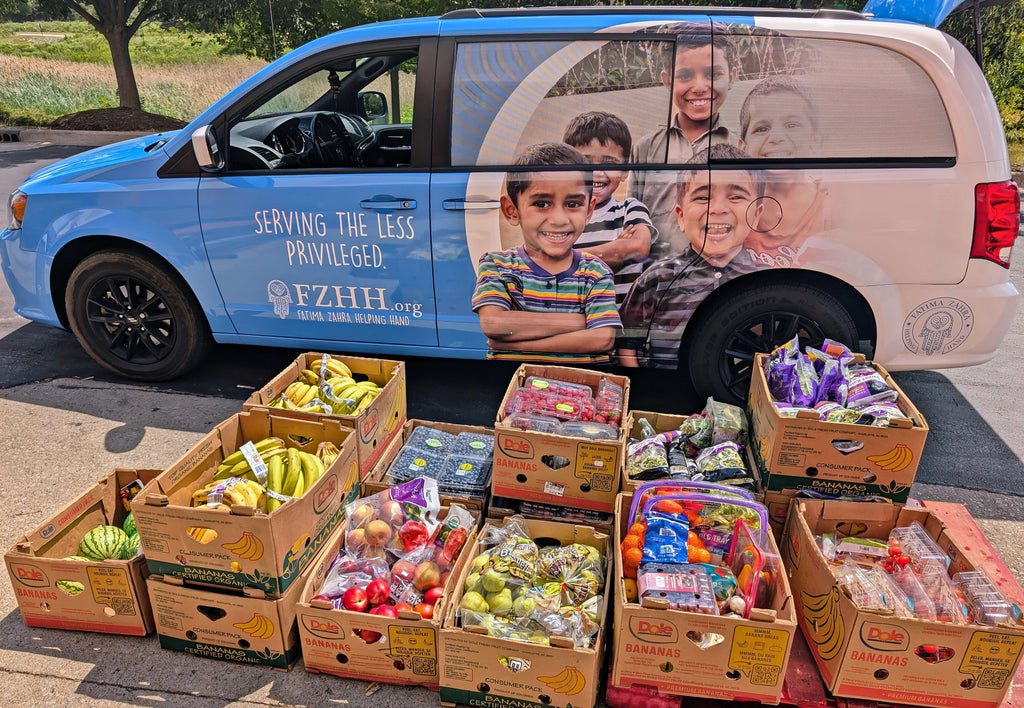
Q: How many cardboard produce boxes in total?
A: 14